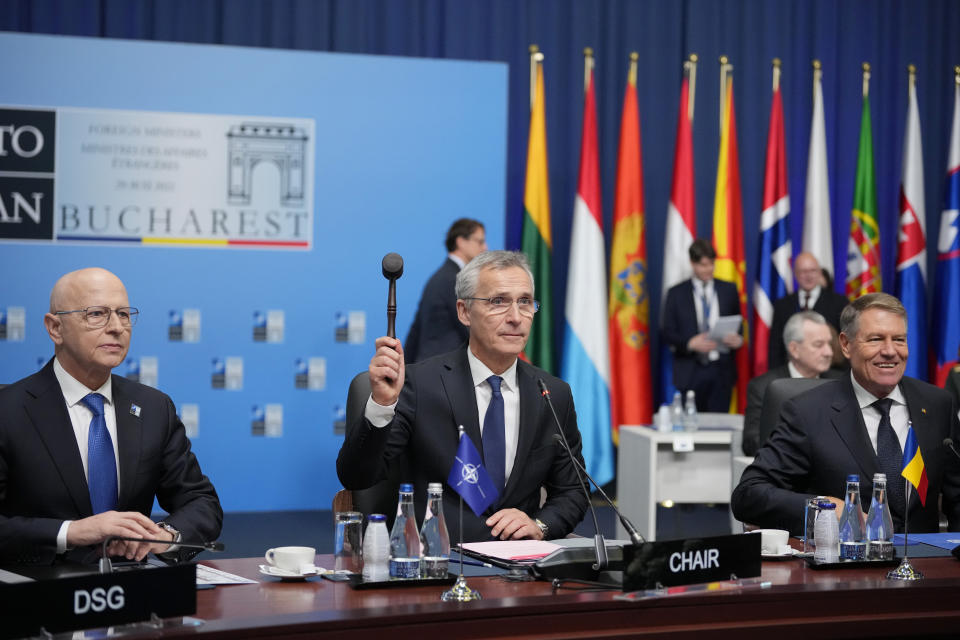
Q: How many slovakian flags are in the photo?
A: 1